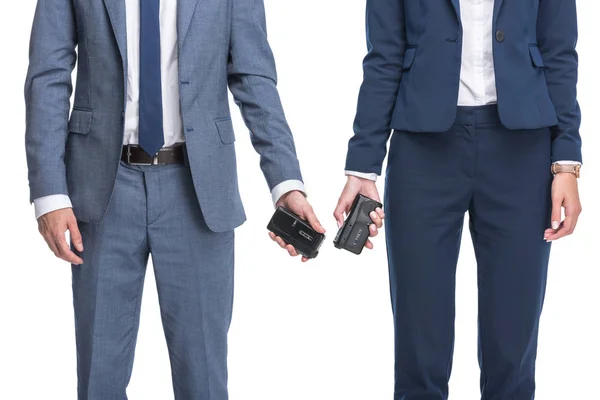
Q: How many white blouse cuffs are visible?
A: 2